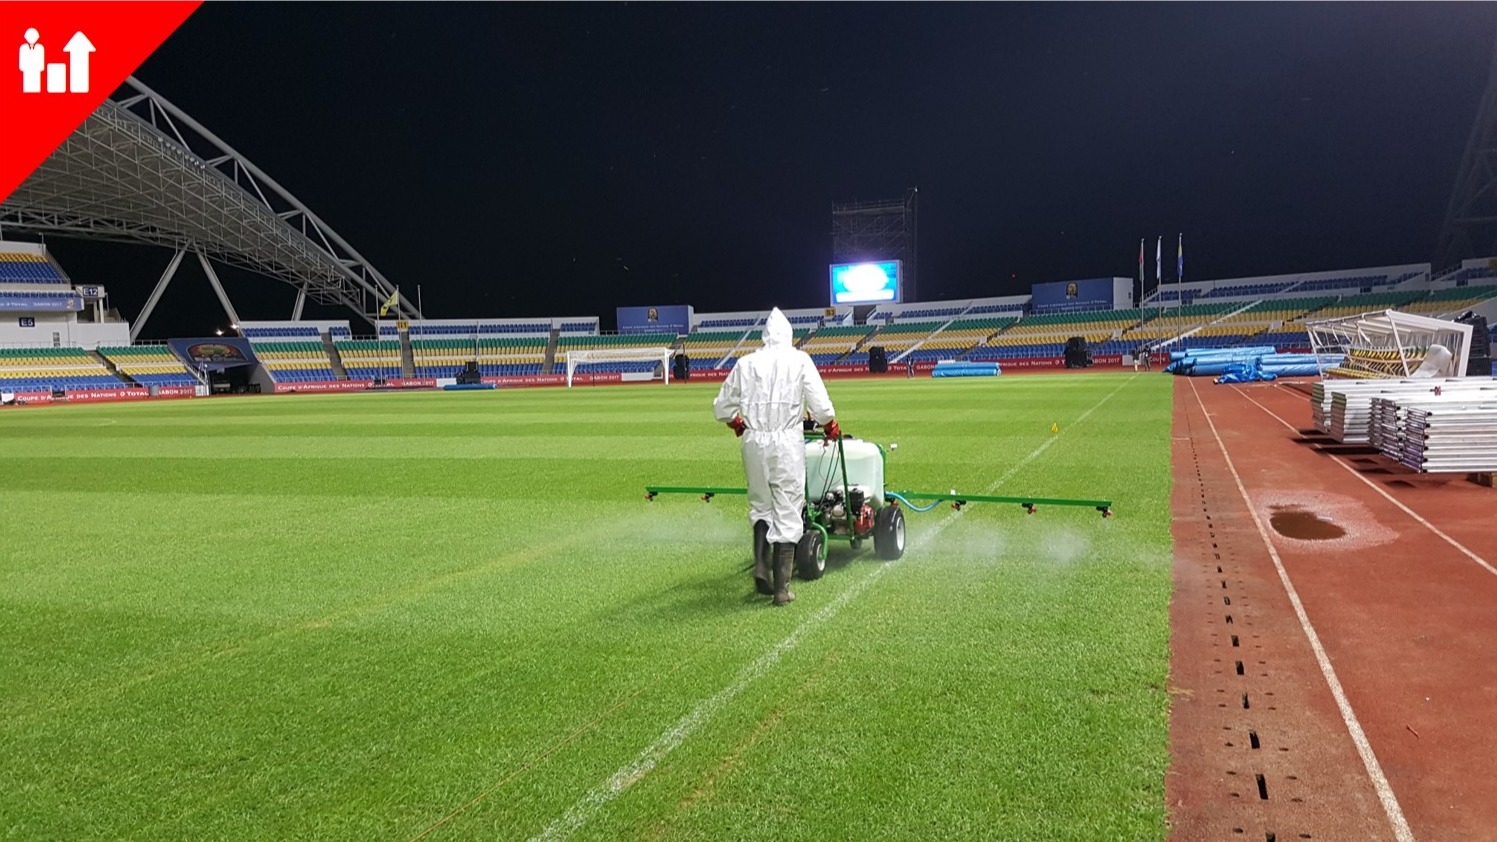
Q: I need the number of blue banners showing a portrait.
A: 2